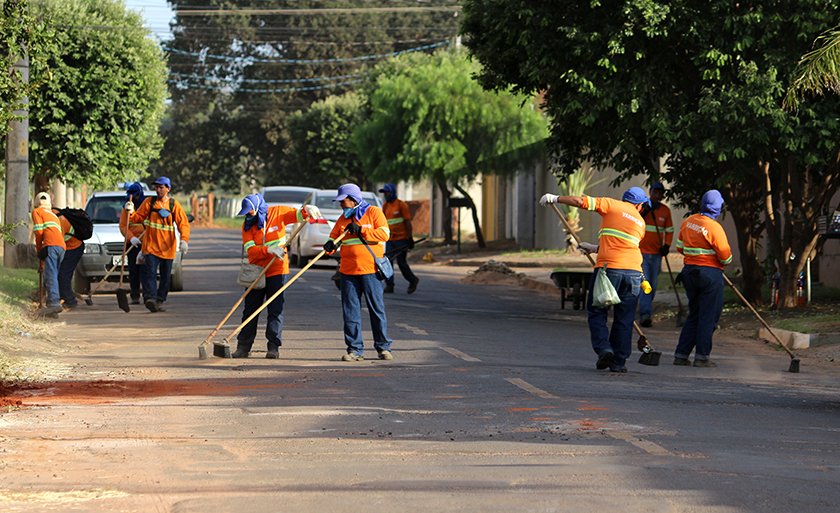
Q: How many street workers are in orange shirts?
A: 10